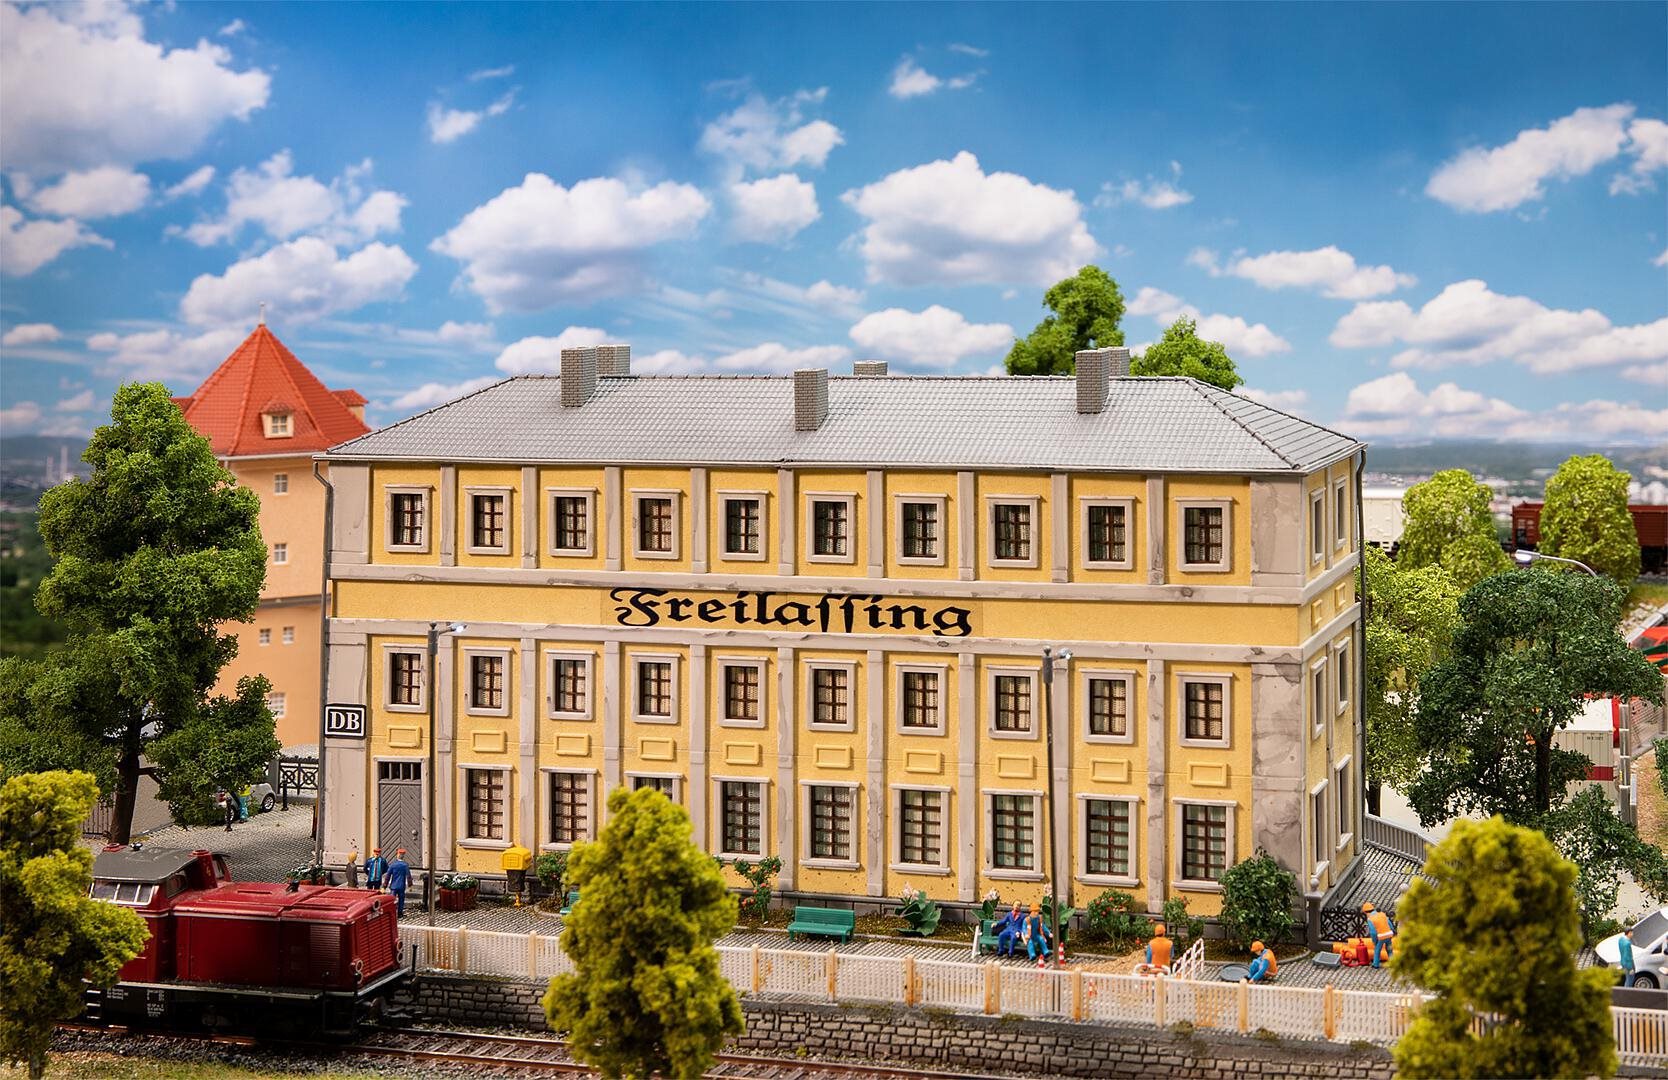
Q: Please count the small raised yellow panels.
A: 12